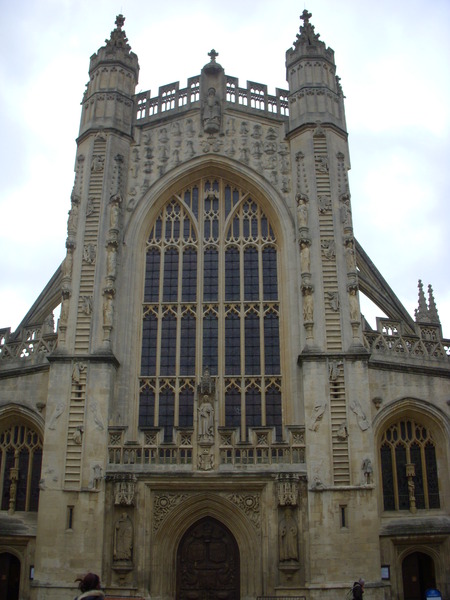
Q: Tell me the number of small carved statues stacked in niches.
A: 12